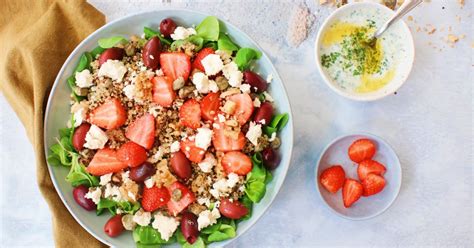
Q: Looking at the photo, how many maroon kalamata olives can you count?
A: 13